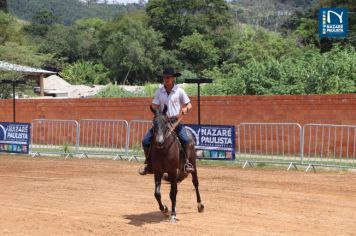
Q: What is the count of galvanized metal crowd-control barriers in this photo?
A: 5